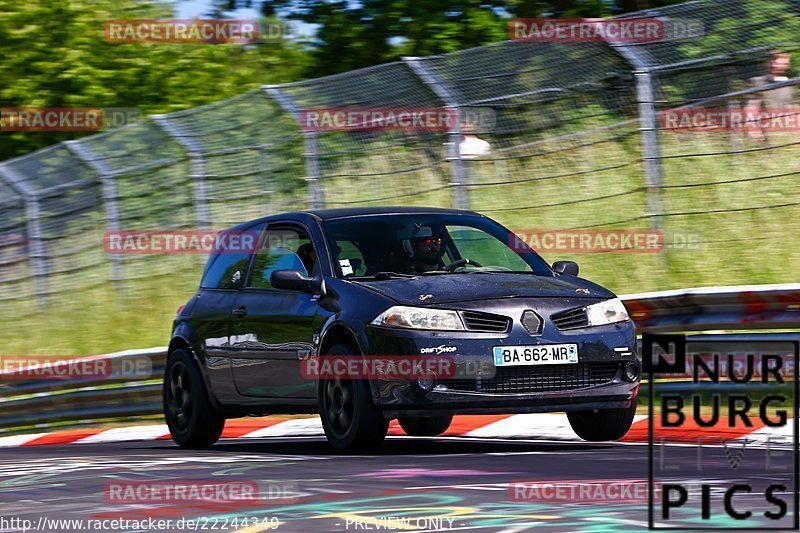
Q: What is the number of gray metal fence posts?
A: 6